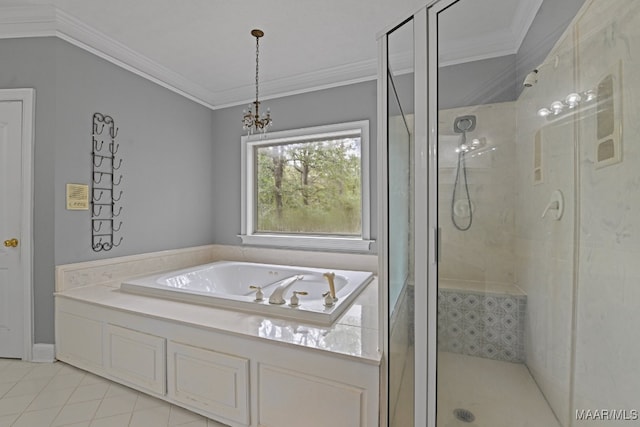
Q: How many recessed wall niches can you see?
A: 2